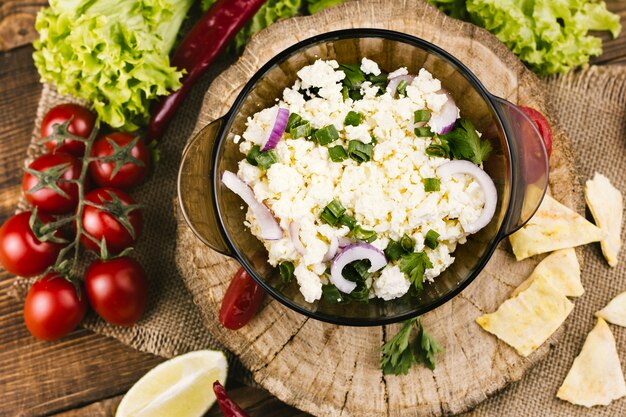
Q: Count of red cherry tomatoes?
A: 7